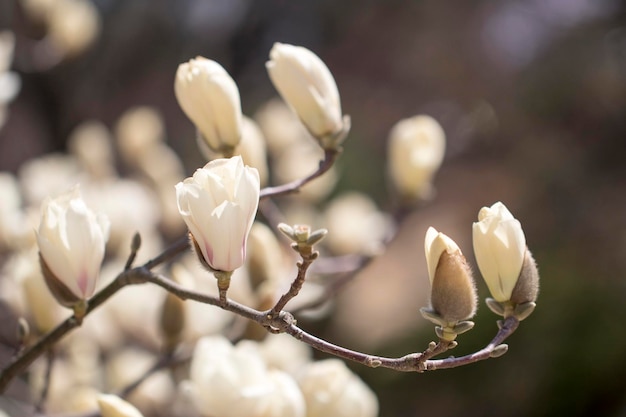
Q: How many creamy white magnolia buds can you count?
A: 6